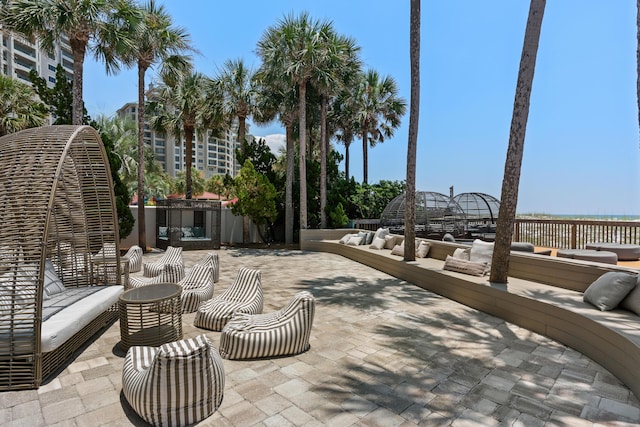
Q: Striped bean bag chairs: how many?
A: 8